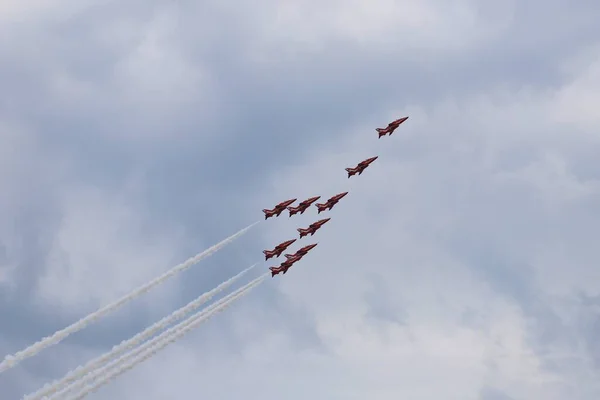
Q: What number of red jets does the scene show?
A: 9